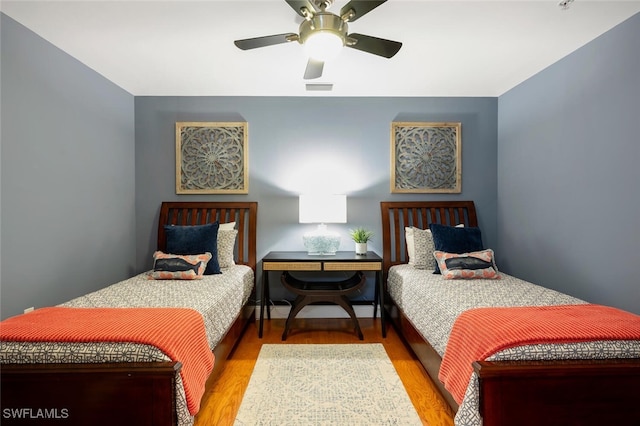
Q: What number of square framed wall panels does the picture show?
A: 2